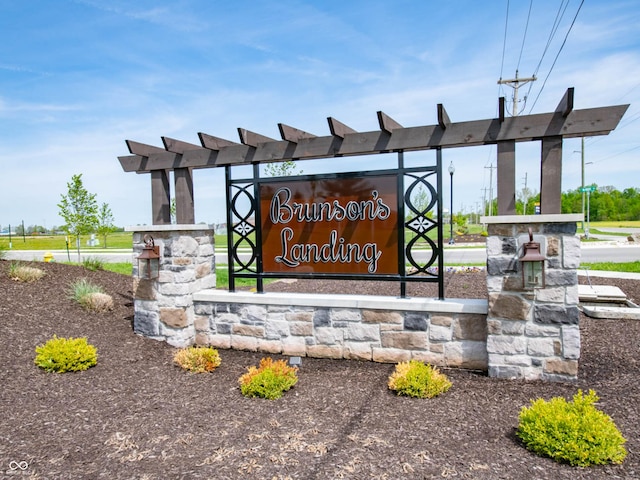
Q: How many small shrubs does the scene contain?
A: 5